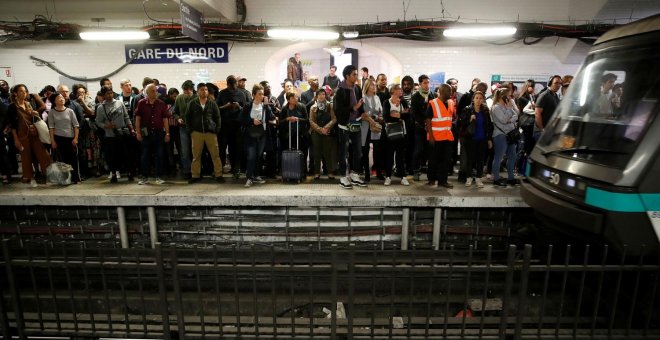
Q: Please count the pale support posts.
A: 4